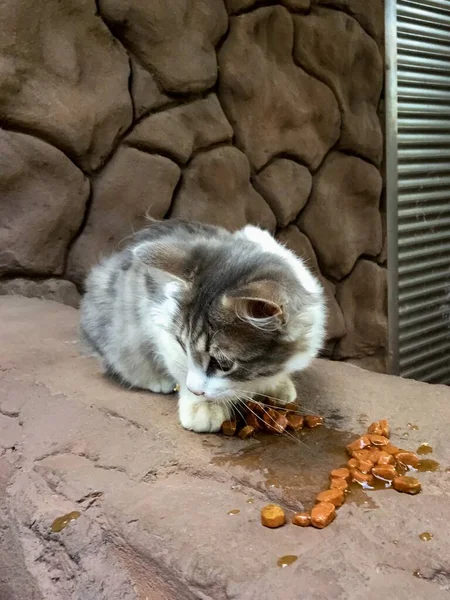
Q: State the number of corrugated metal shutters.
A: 1